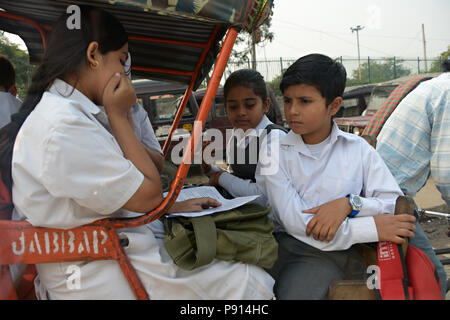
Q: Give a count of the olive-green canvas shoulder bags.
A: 1